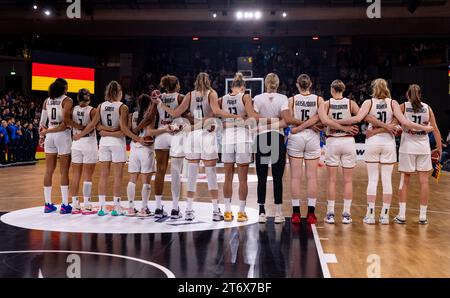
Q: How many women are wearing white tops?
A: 12